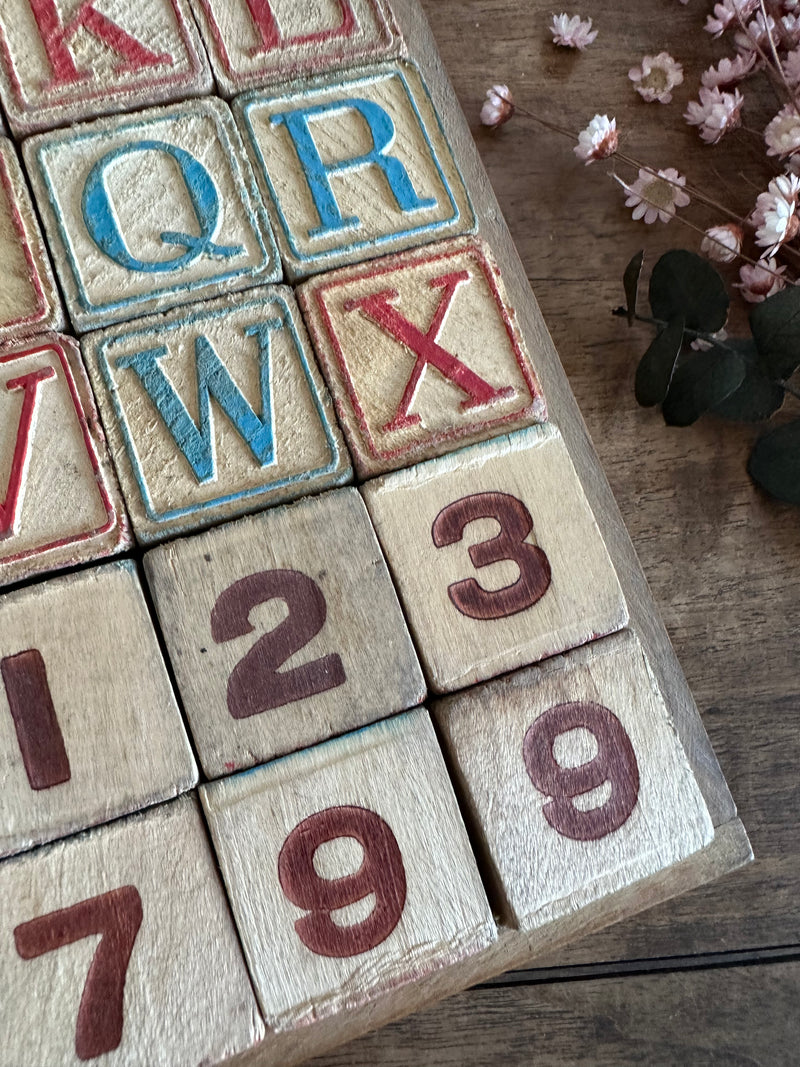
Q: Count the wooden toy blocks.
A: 14